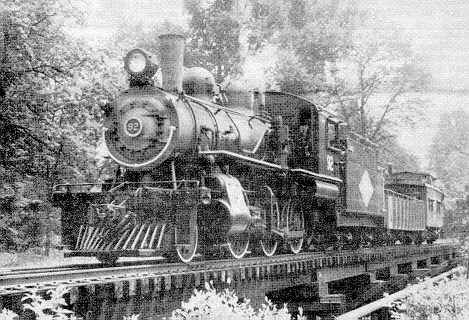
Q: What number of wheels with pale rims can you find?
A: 4